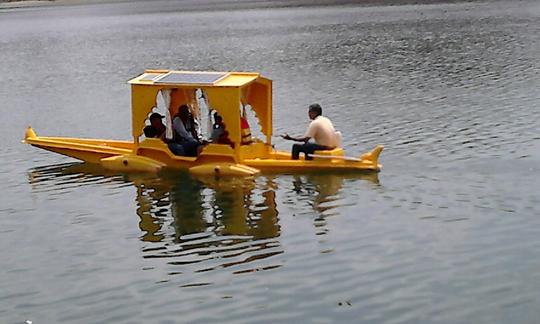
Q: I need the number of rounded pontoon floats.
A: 2